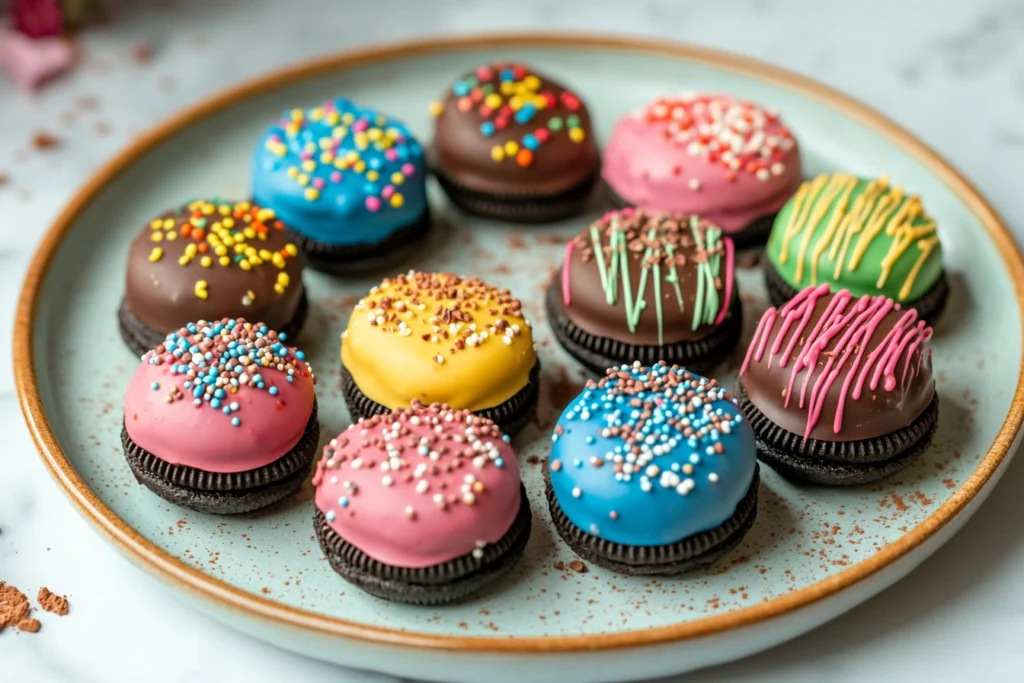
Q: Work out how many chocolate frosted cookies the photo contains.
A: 4